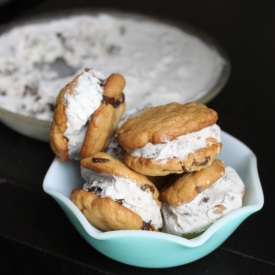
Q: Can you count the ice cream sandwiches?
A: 4